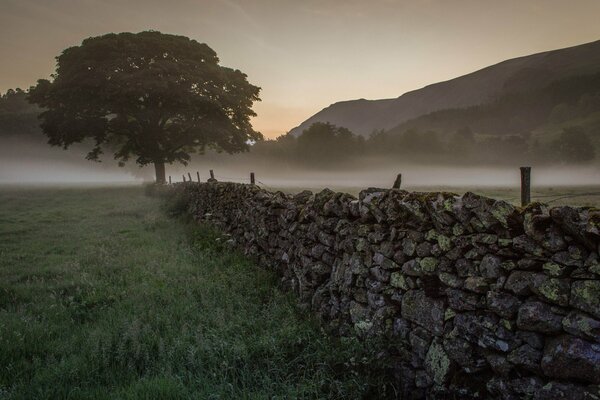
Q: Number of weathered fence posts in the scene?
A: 8